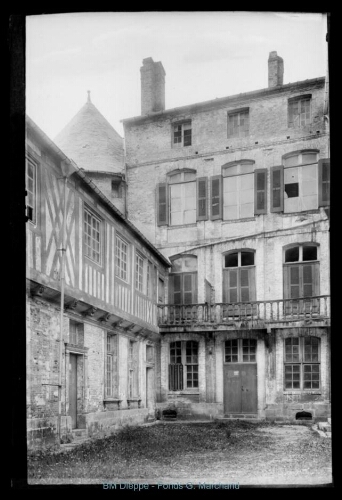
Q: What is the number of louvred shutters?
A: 12